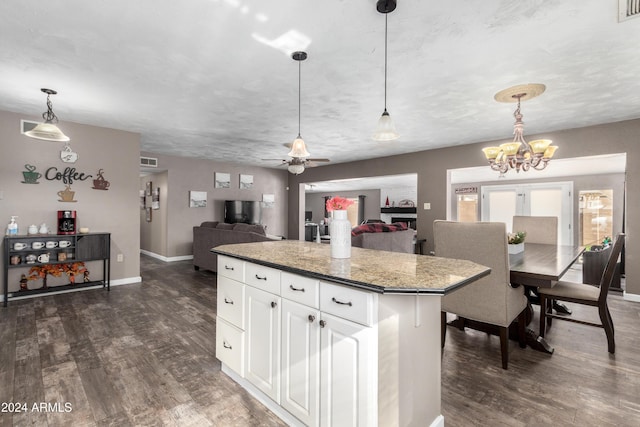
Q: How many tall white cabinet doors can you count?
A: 3